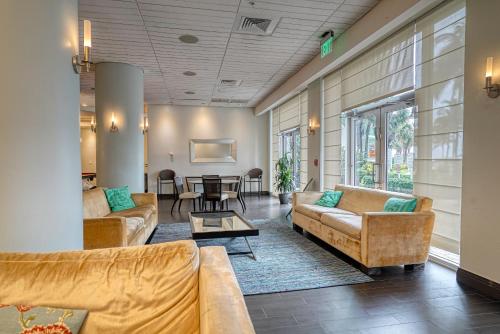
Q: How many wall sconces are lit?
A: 6